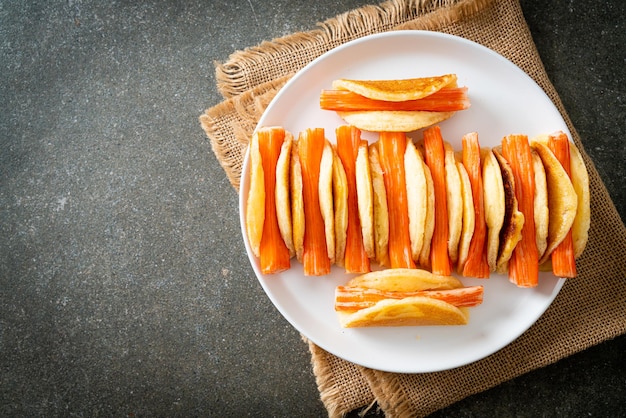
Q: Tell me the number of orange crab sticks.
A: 10